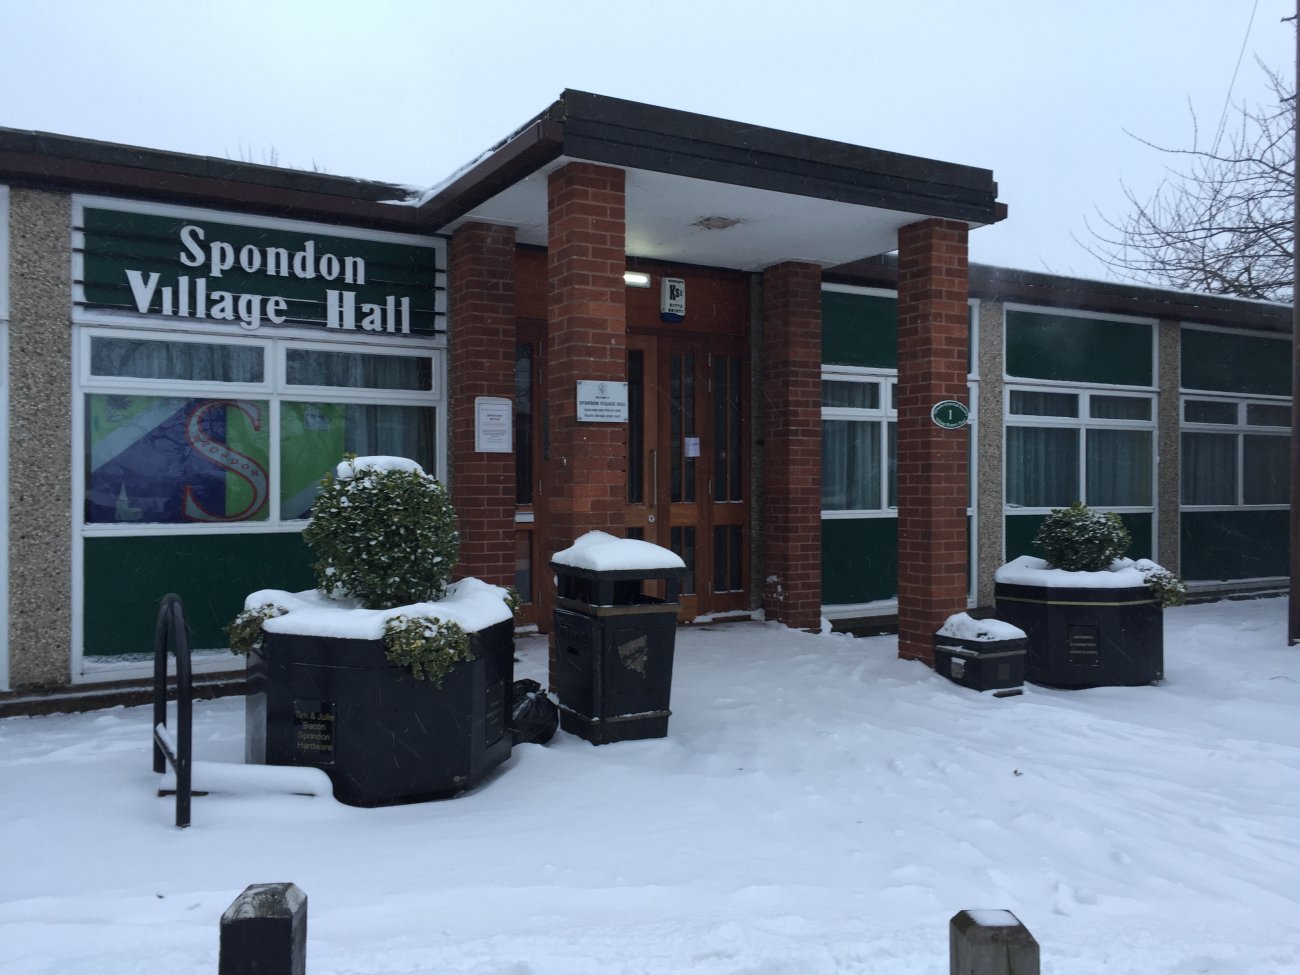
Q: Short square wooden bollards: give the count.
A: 2